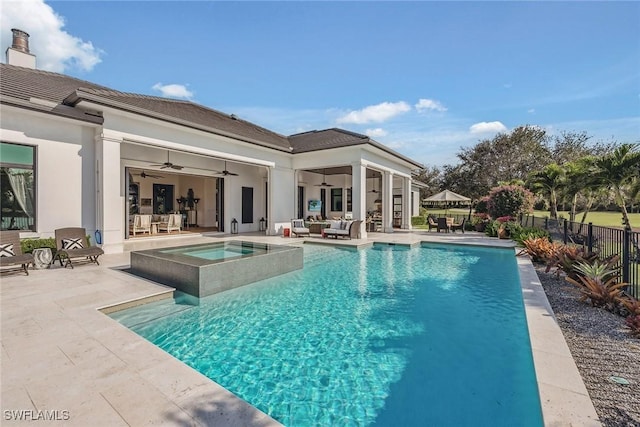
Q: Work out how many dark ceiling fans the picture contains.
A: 5